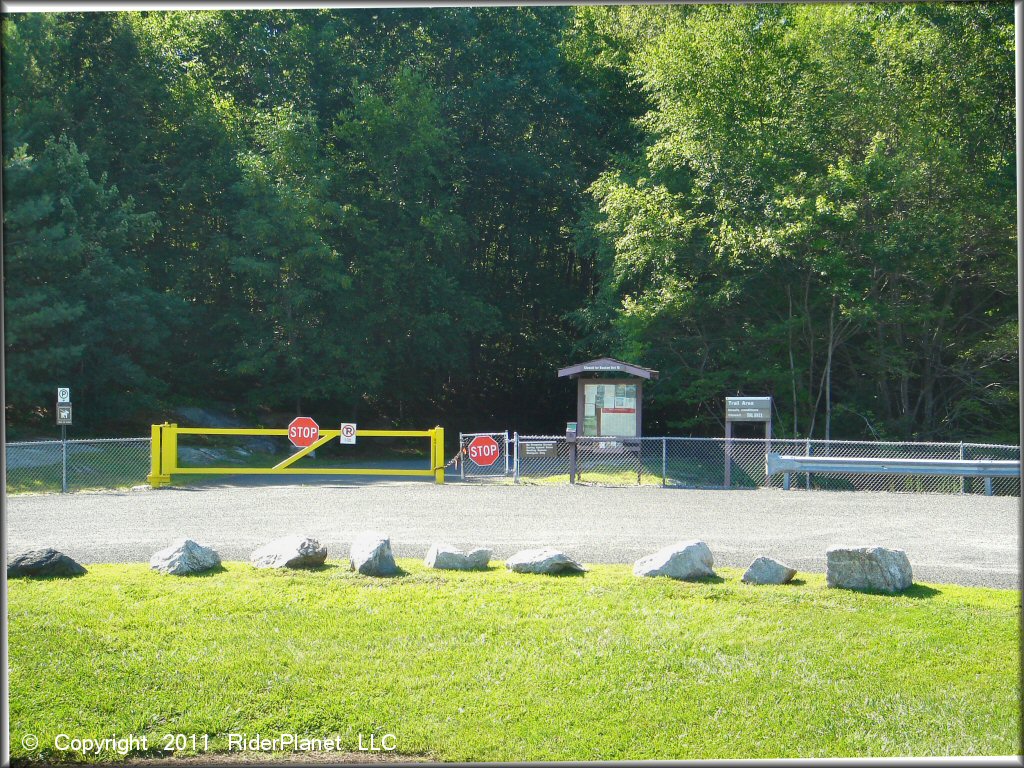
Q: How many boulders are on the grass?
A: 9